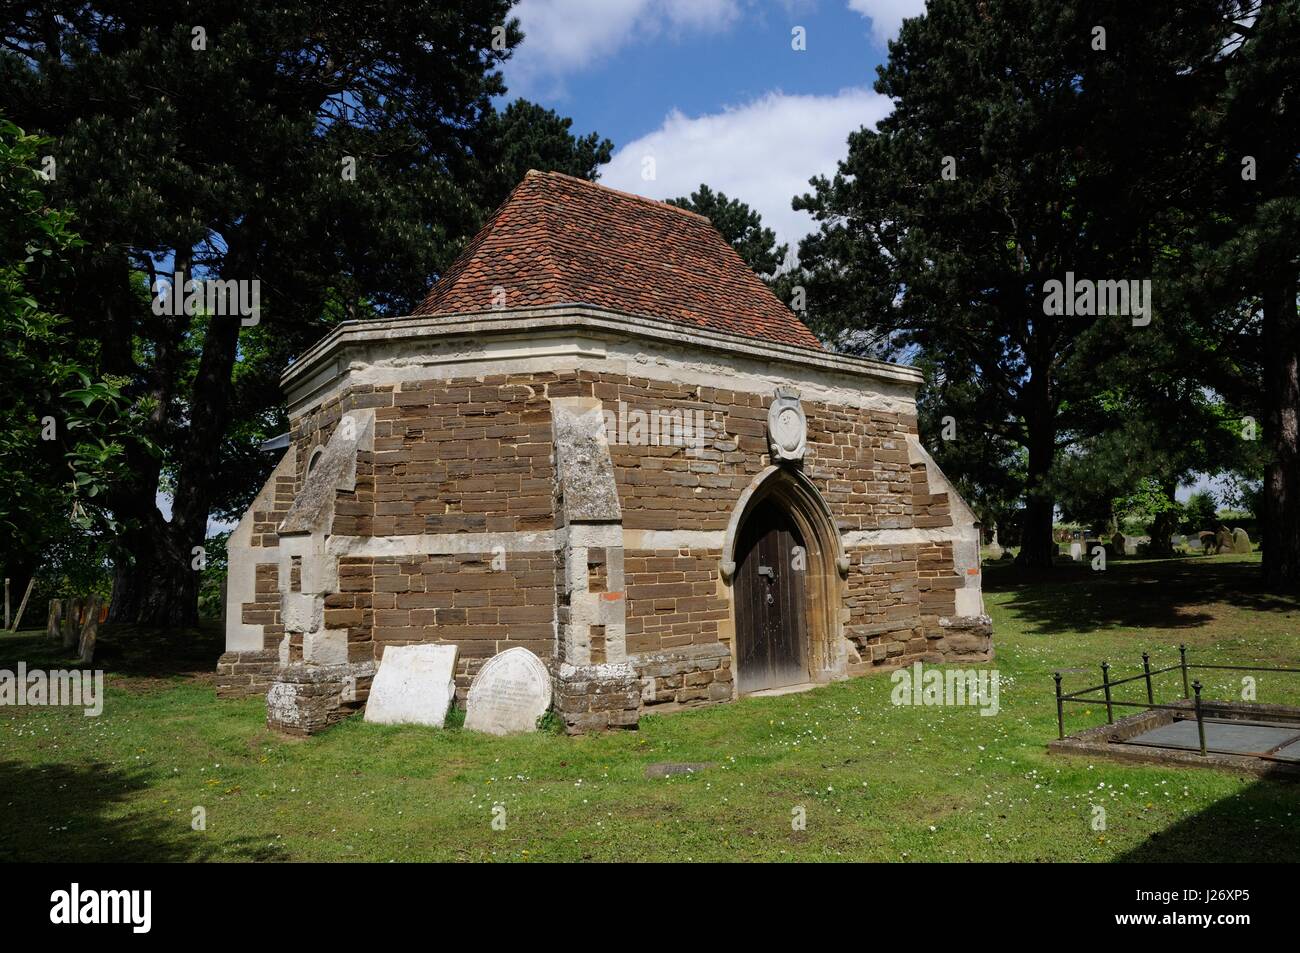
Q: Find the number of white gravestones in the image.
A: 2